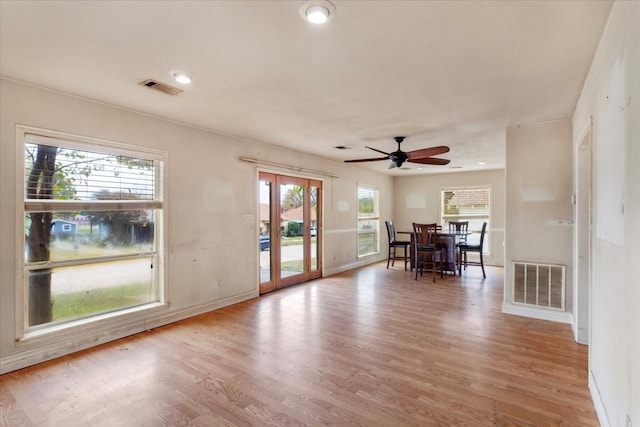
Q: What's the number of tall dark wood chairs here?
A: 4